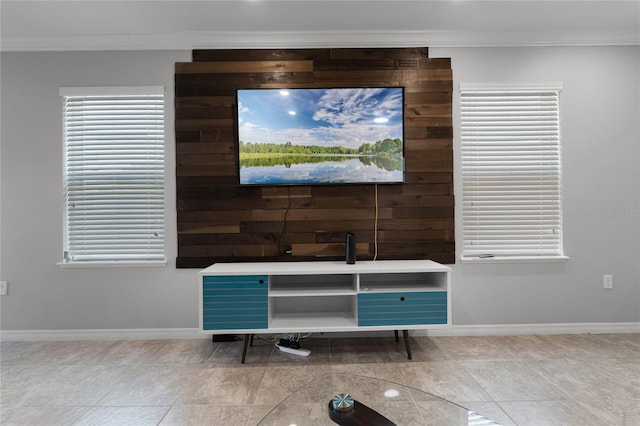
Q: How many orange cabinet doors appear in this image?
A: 0